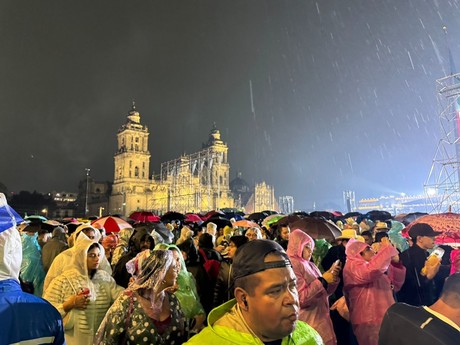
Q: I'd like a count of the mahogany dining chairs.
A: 0